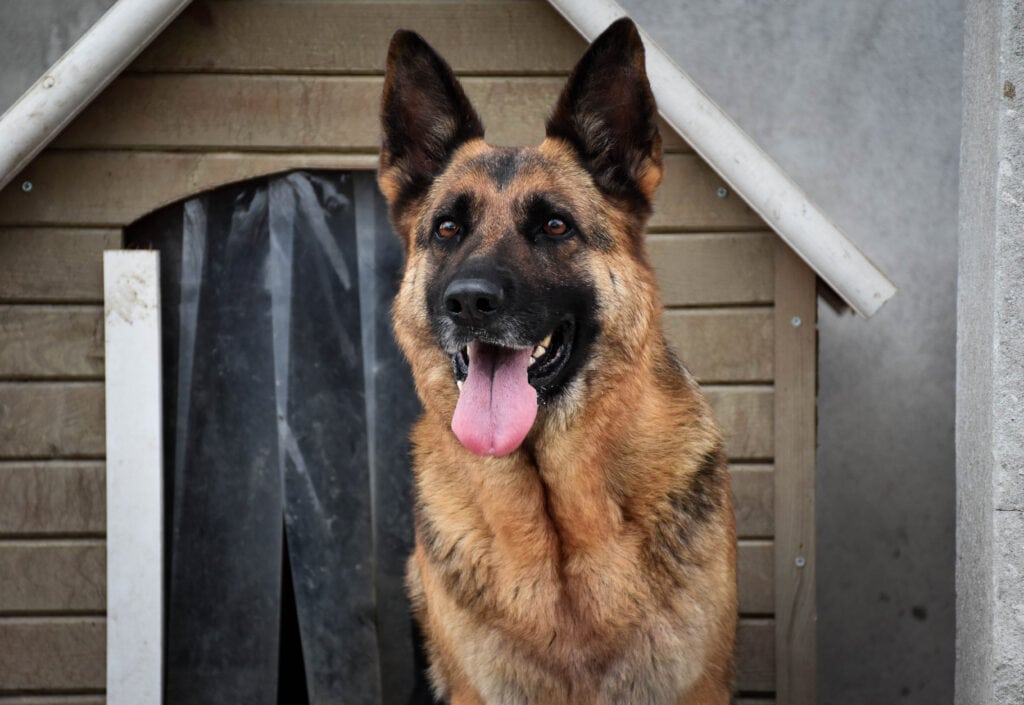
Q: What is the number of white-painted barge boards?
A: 2